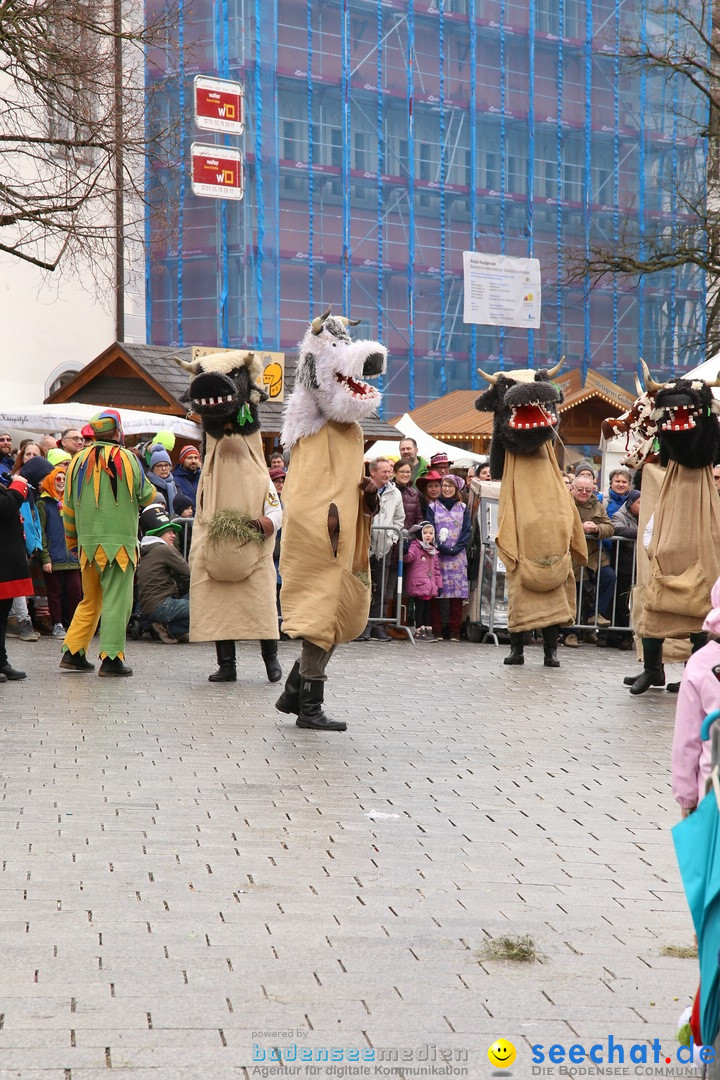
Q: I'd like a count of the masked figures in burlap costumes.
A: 5